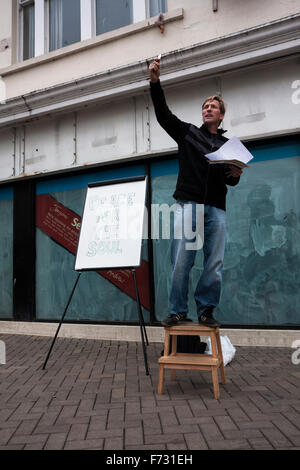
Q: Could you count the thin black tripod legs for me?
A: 3